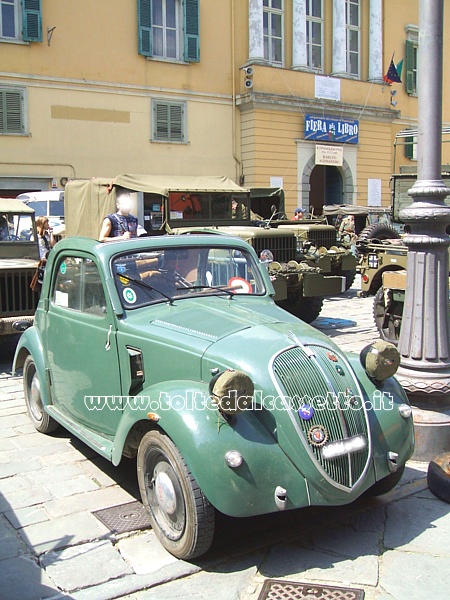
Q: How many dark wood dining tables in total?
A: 0